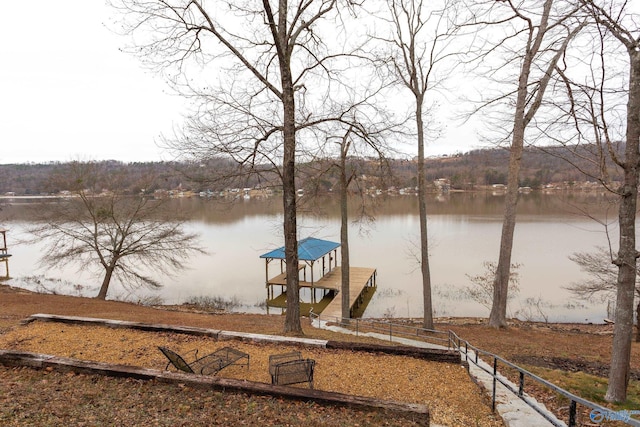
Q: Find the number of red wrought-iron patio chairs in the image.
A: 0